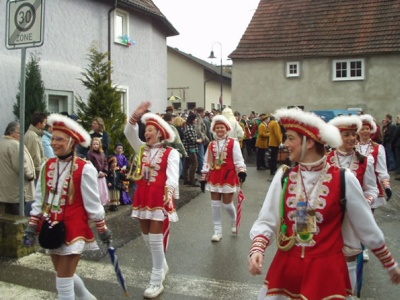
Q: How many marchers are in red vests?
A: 6